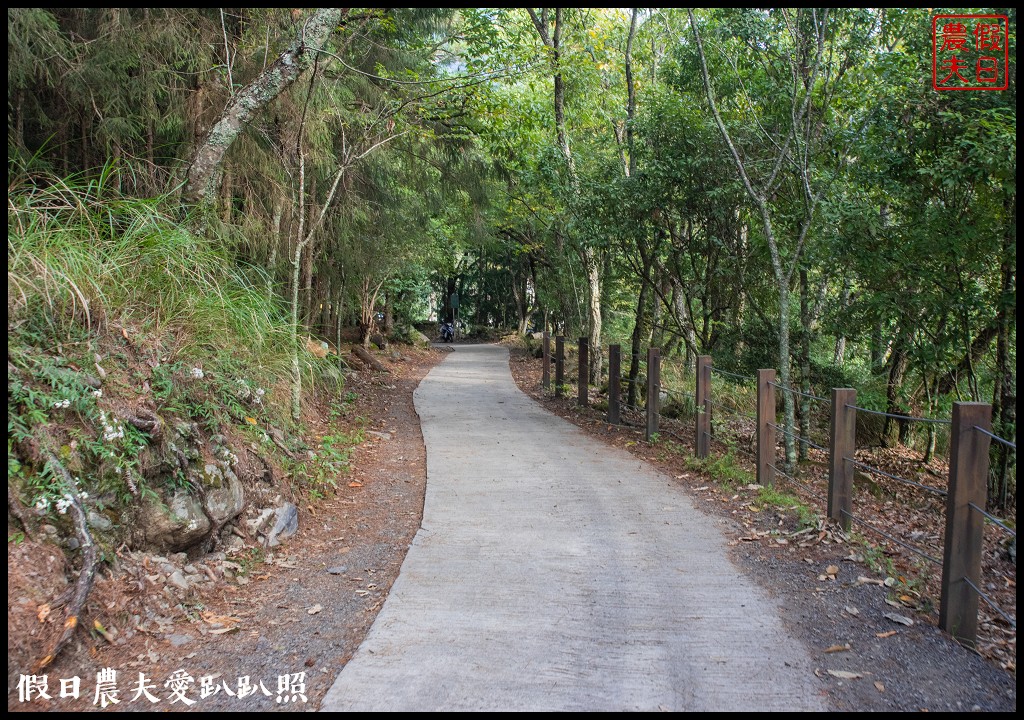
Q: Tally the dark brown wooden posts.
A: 9